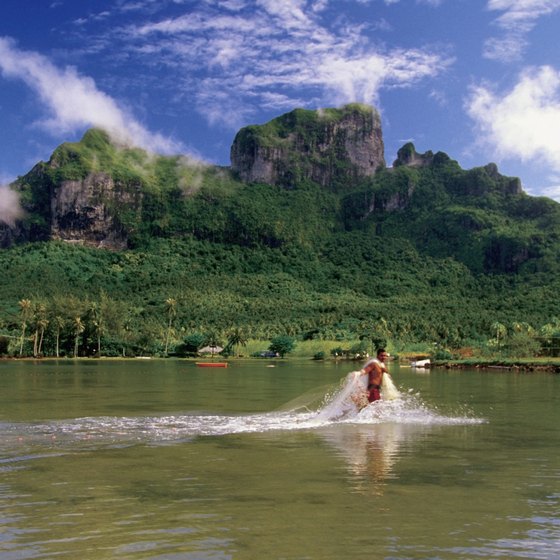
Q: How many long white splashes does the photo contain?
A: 1